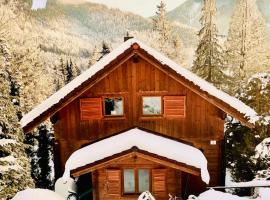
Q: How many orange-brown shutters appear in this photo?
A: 4